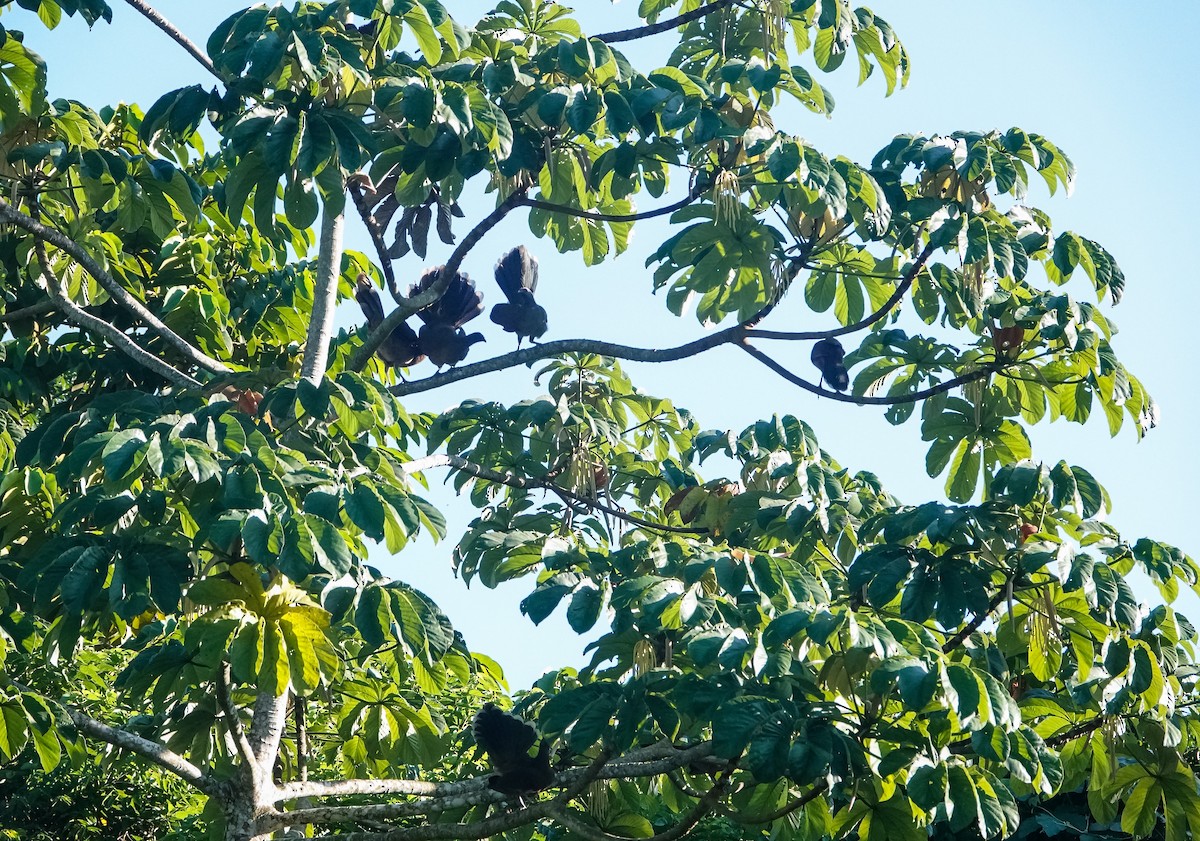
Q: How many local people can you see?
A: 0